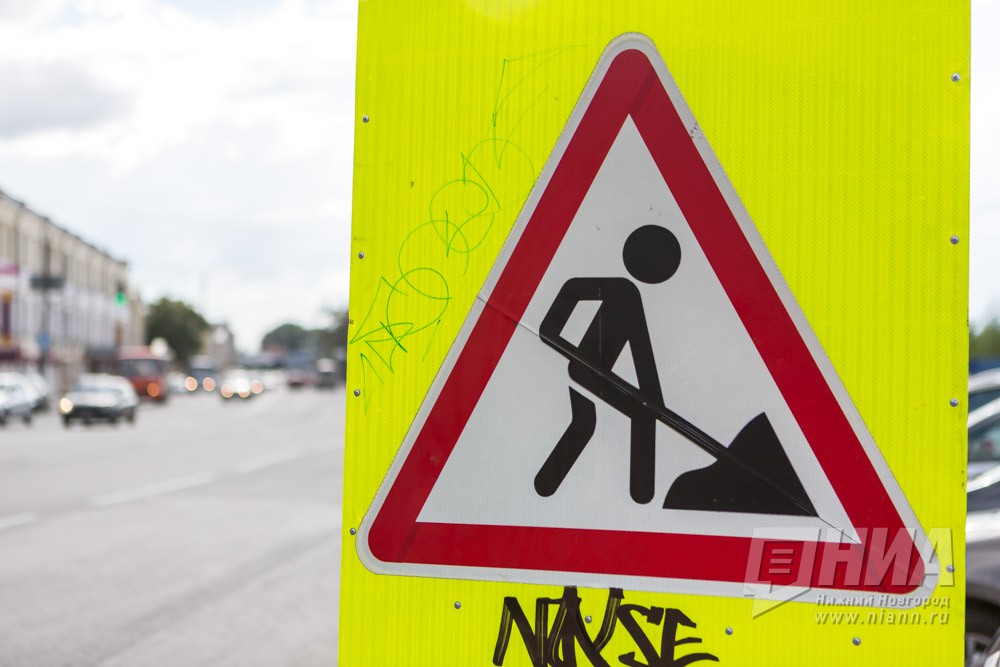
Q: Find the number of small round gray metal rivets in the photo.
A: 12